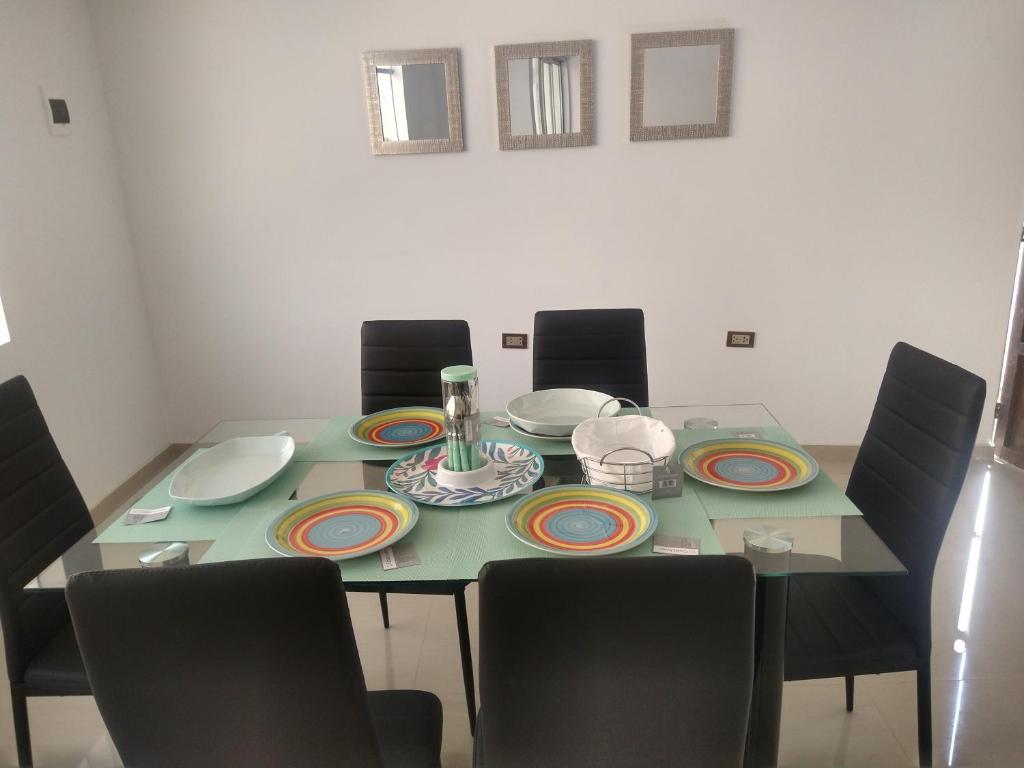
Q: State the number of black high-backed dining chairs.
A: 6